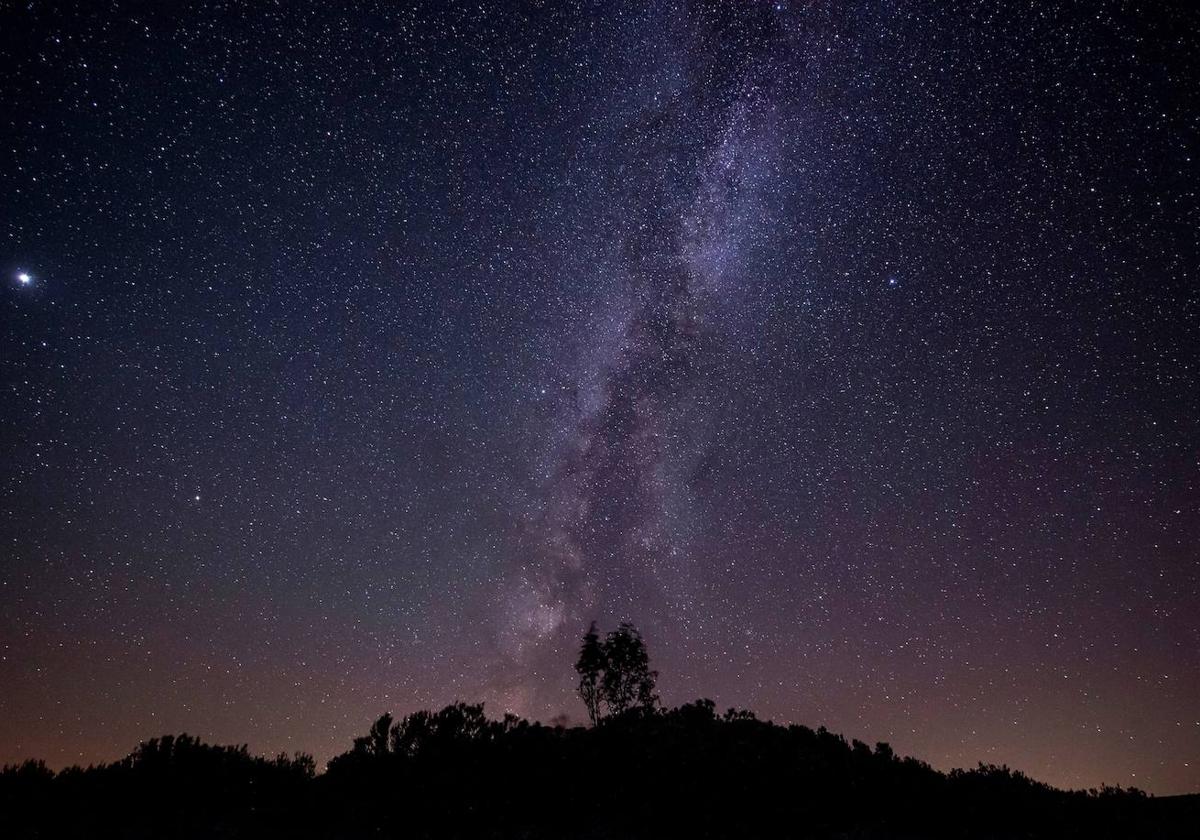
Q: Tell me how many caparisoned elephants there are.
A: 0